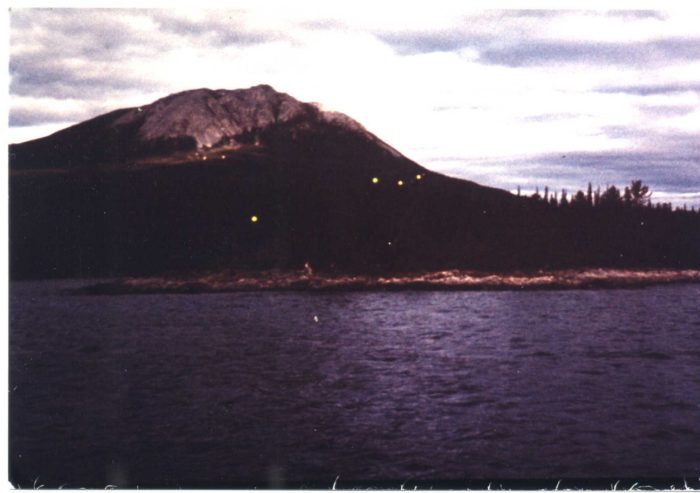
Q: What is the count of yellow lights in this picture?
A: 4